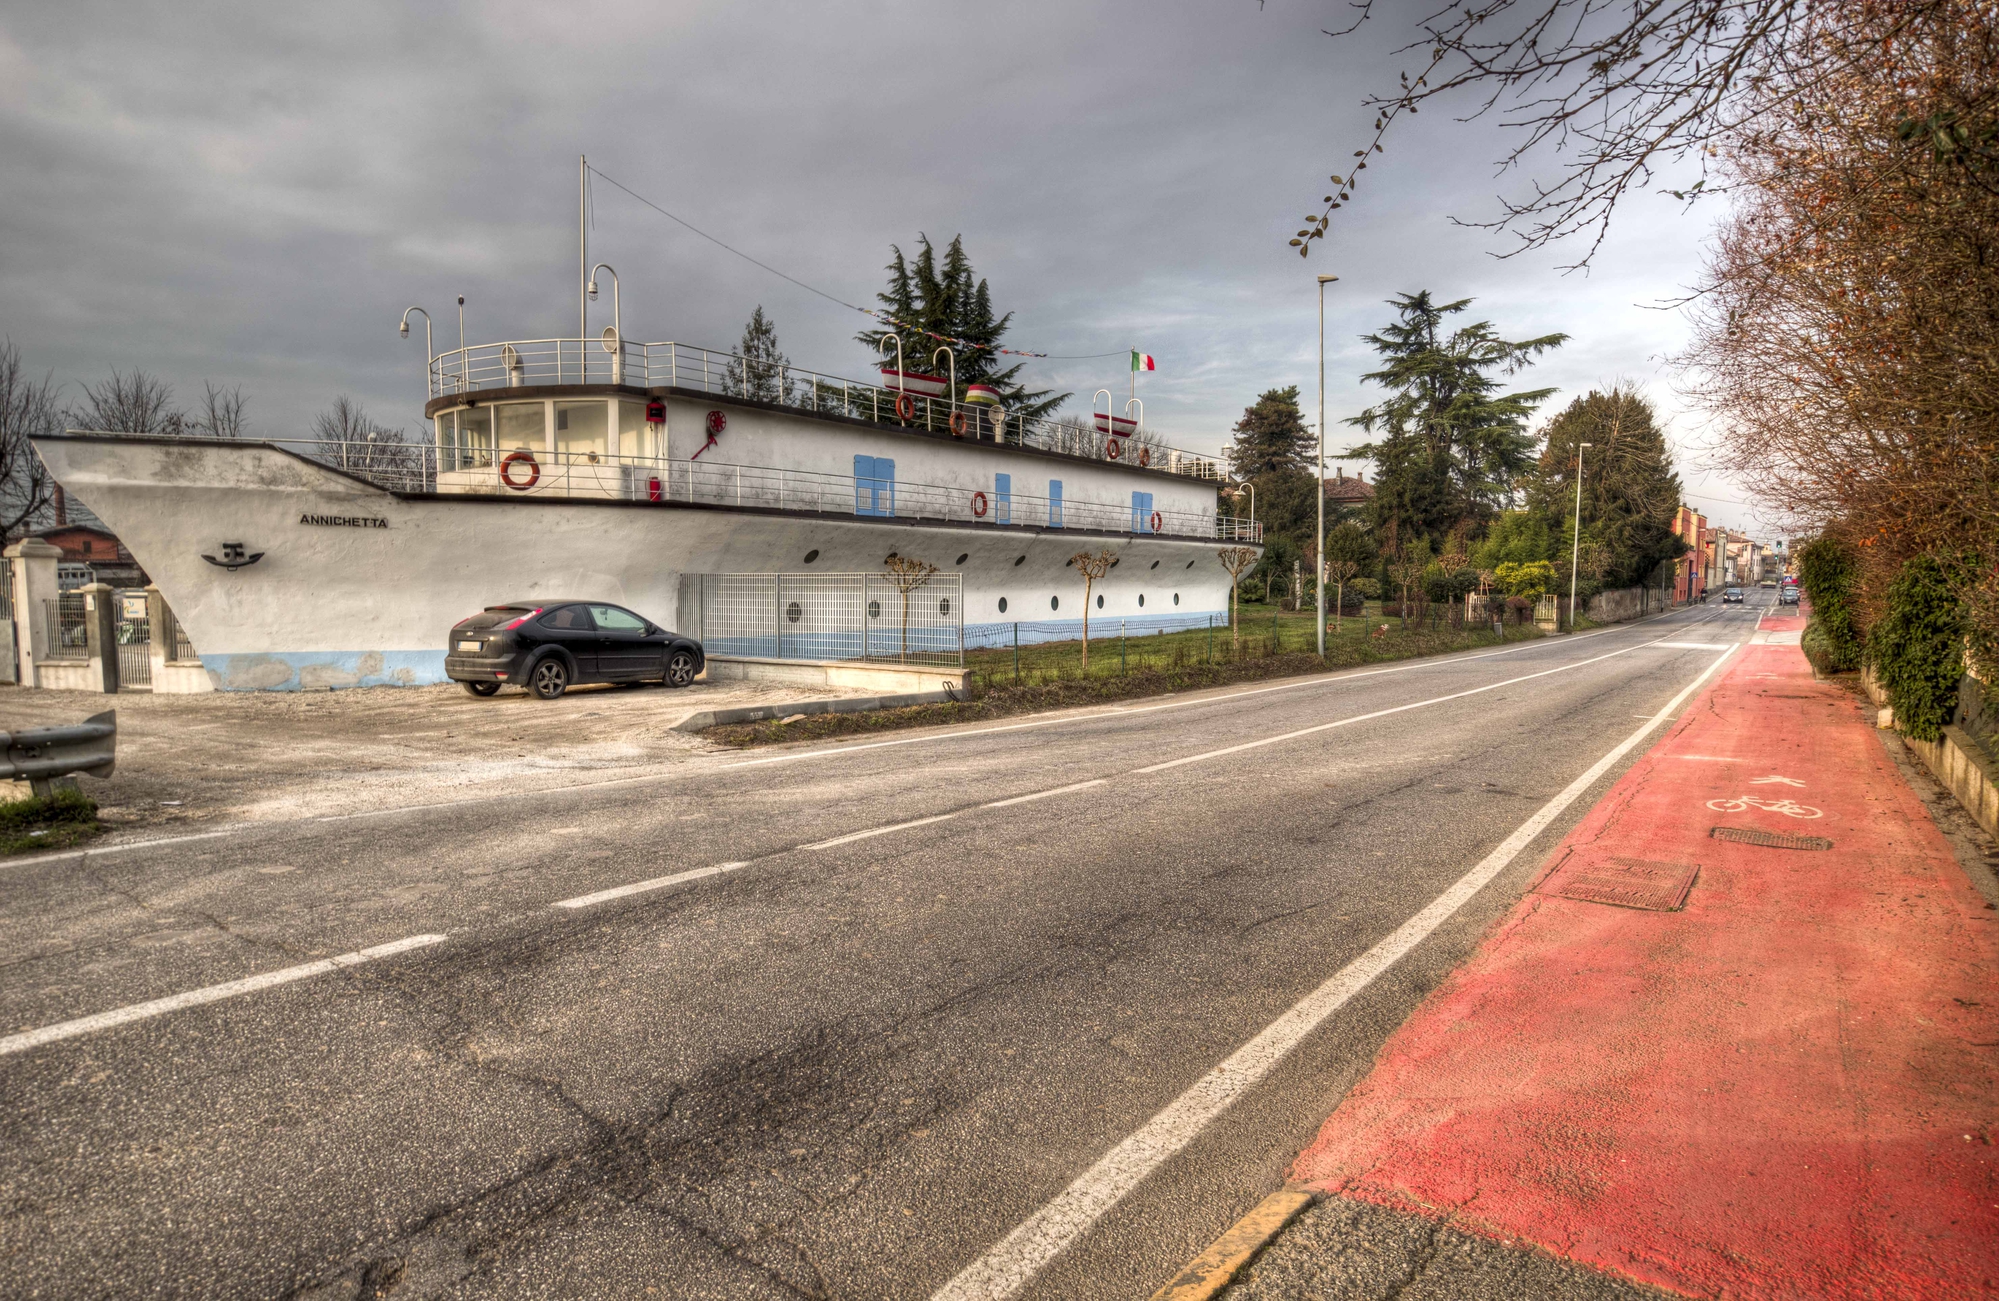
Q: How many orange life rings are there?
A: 7